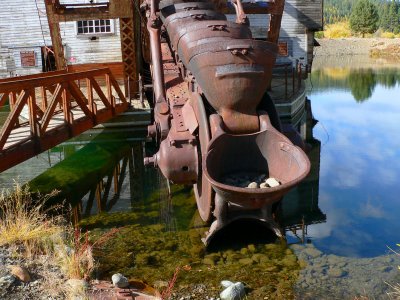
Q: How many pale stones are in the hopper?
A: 3